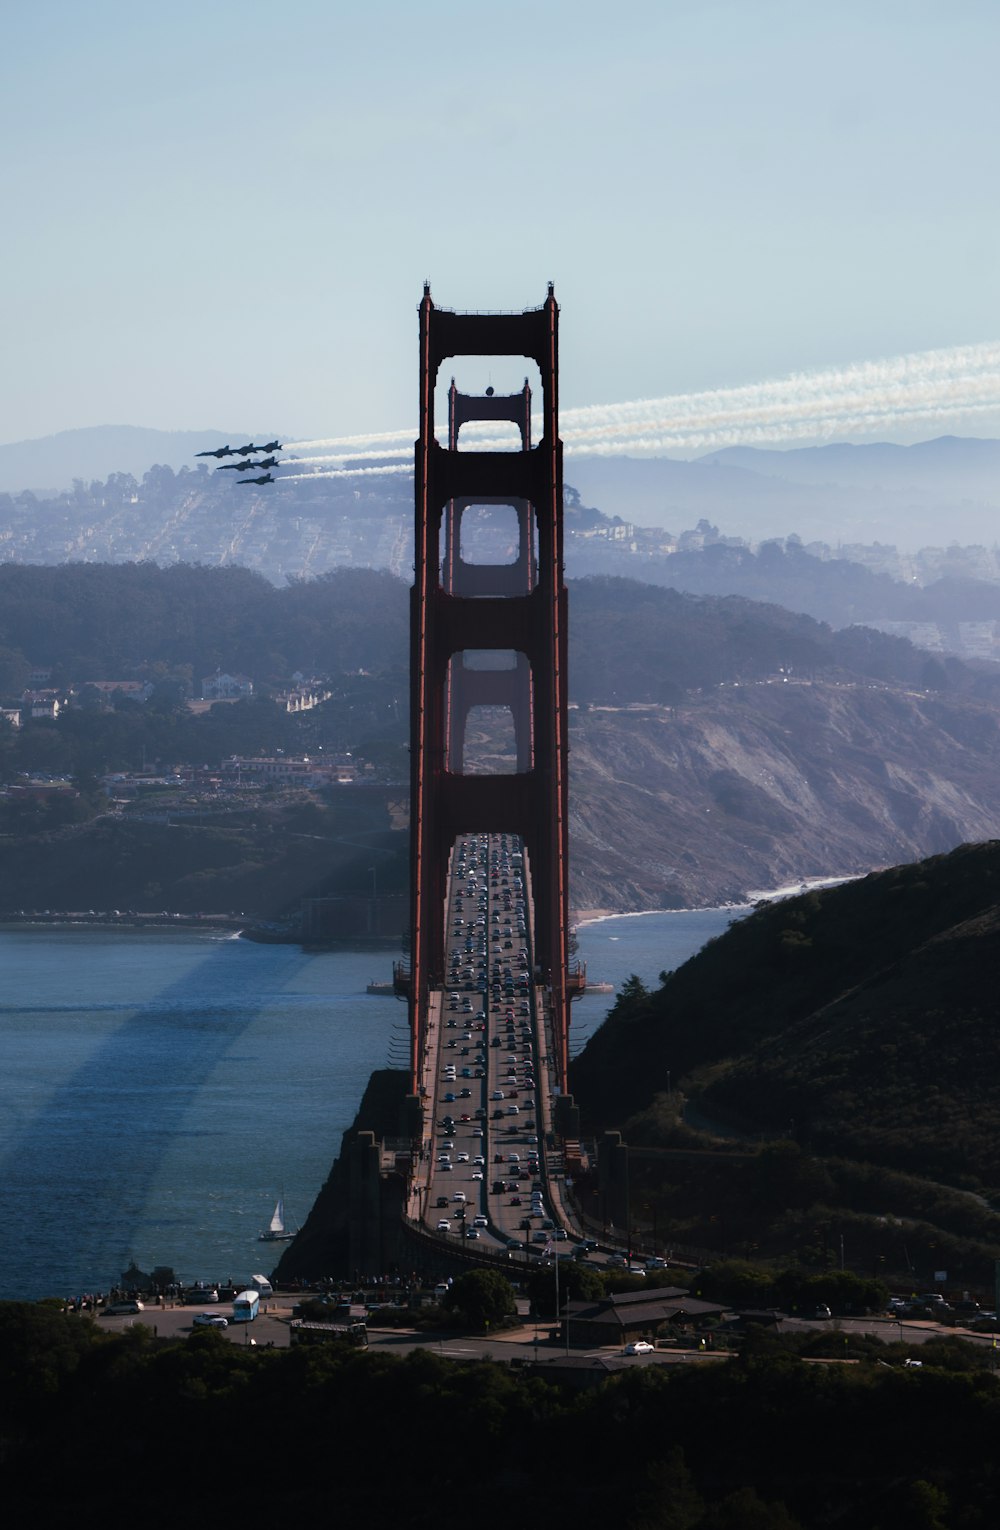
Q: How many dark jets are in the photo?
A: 6